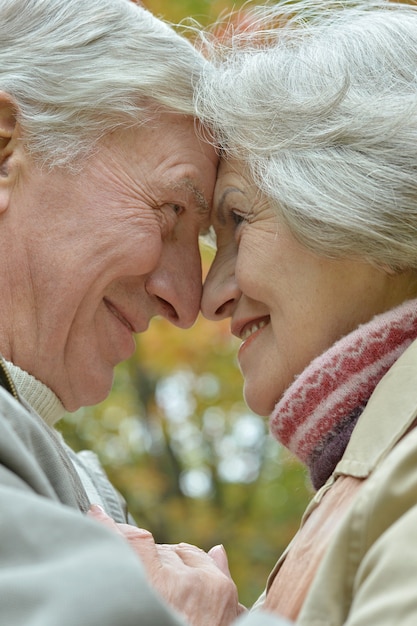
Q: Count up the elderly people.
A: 2